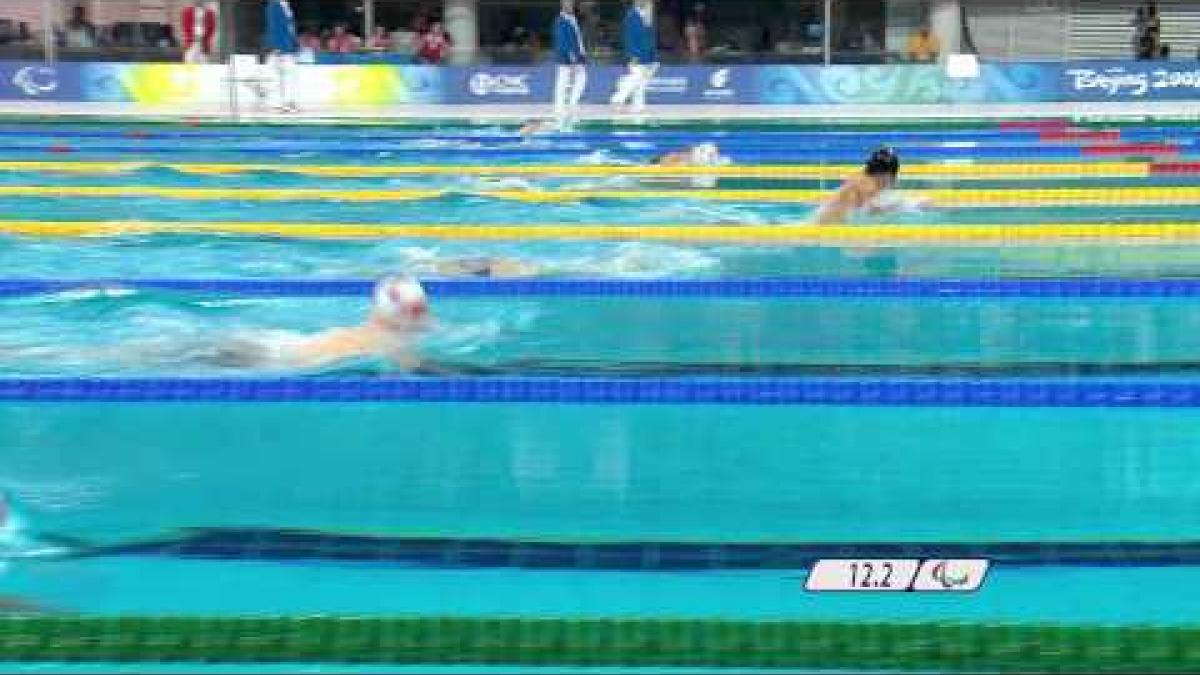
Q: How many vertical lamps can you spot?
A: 0